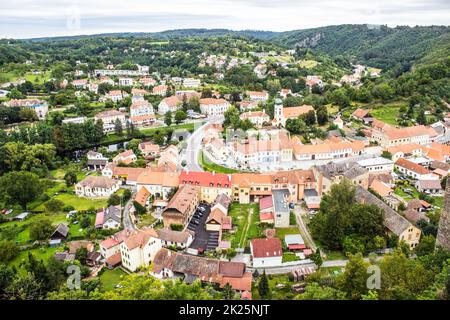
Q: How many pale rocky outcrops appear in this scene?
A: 1